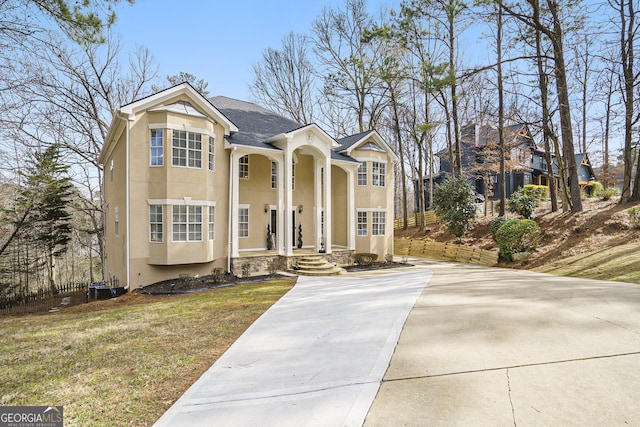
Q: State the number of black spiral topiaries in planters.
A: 2